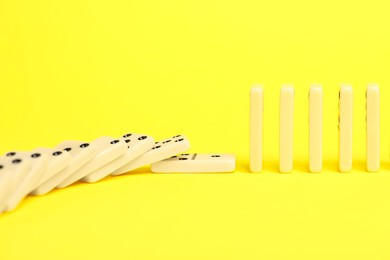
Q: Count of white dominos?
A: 14